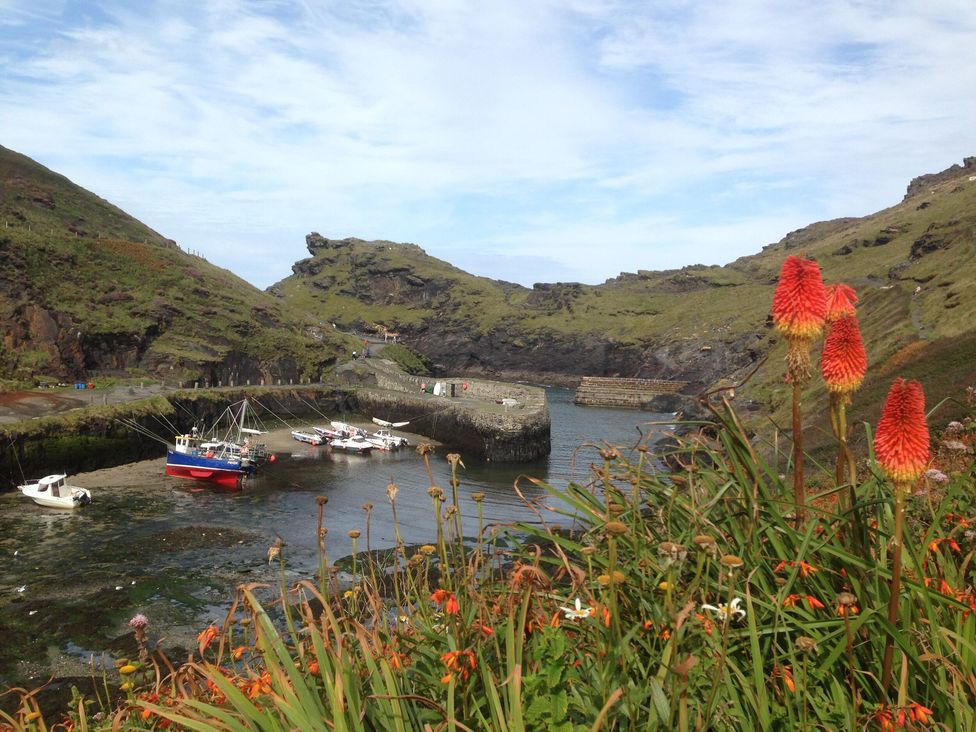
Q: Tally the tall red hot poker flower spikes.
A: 4